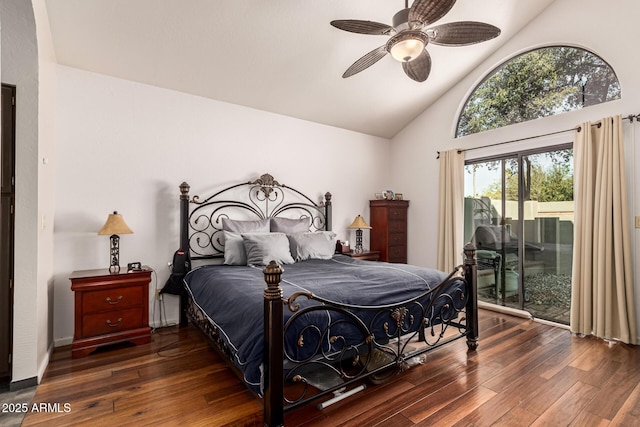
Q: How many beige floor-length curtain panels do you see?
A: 2